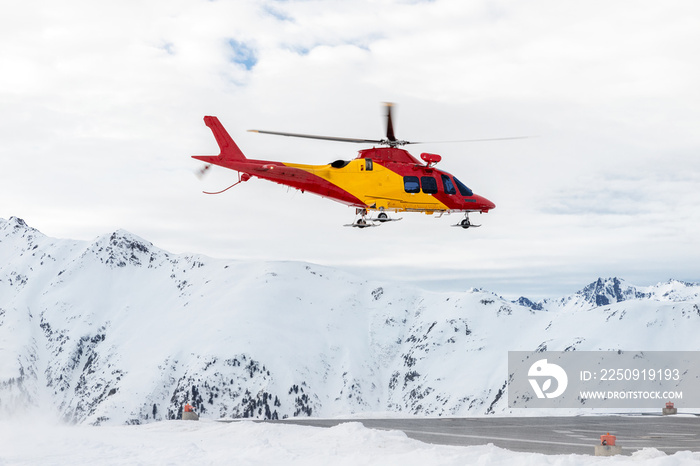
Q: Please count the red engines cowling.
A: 1